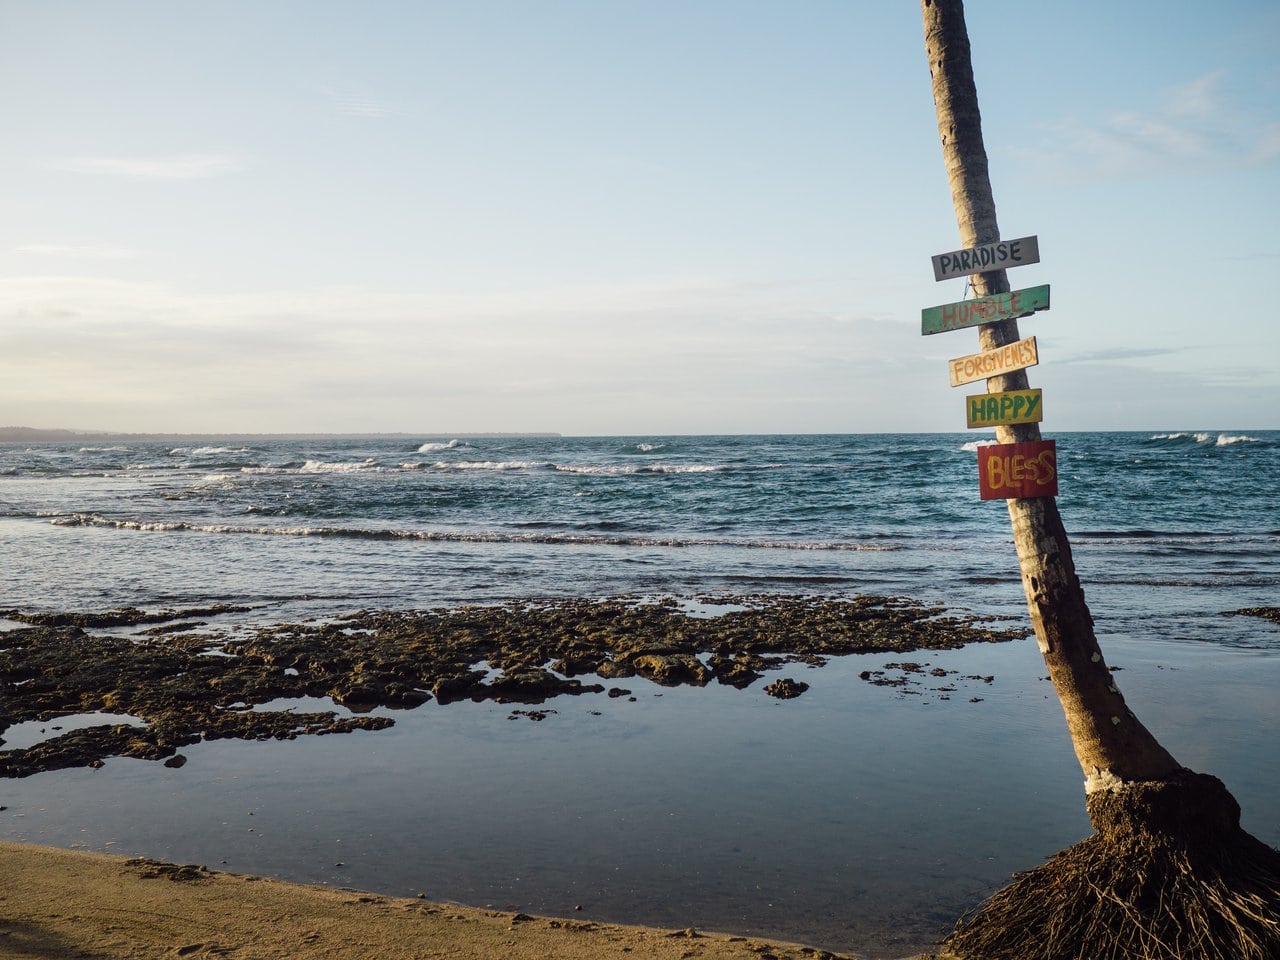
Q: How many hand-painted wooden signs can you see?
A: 5